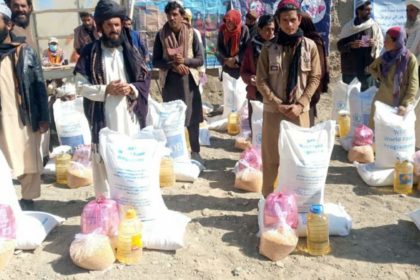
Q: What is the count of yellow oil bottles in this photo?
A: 7